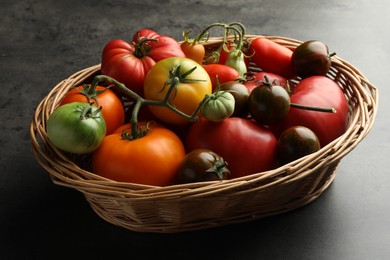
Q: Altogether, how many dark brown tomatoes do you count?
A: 5